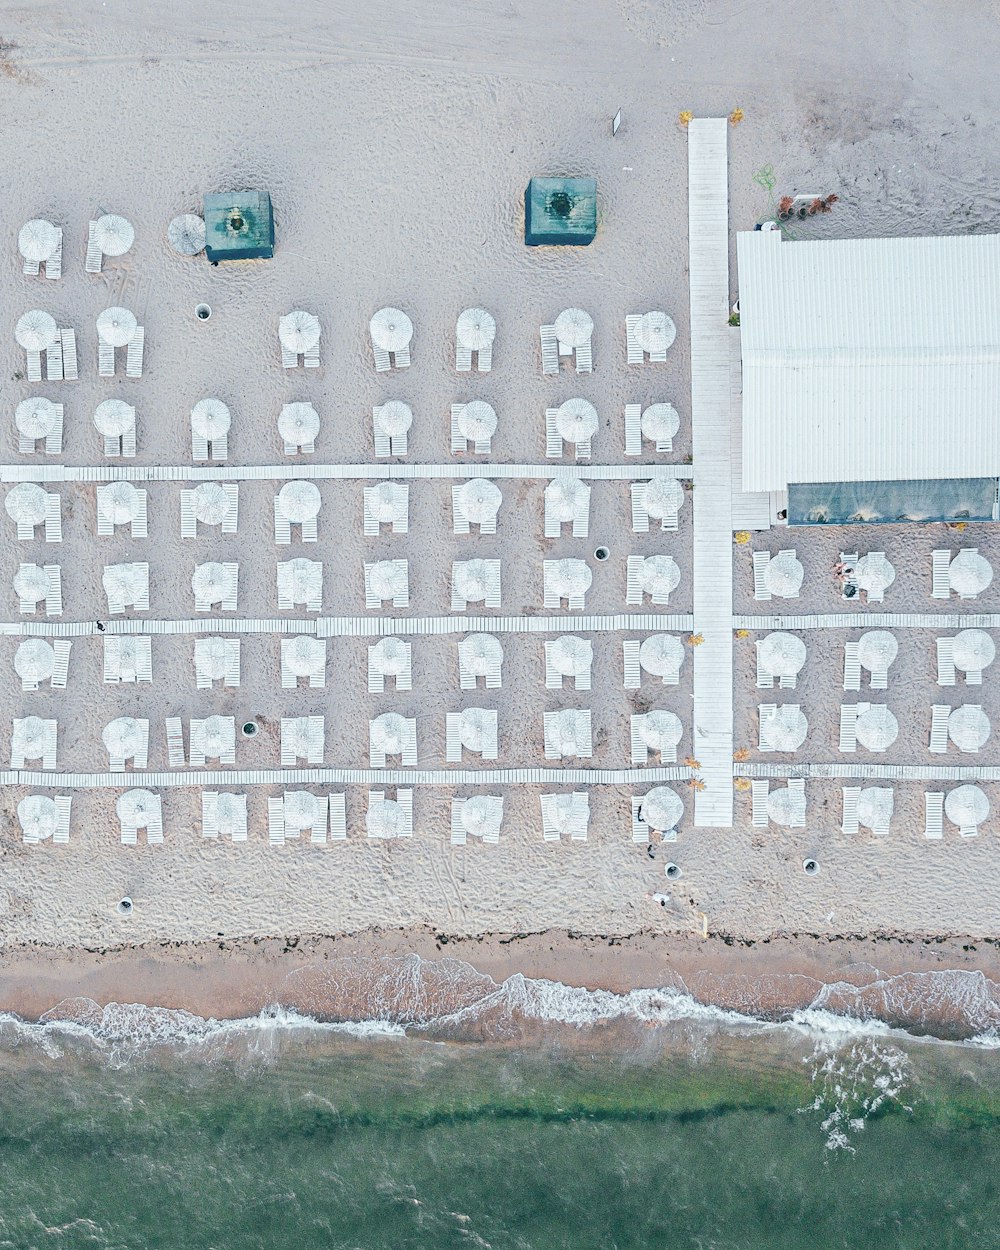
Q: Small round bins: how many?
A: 6